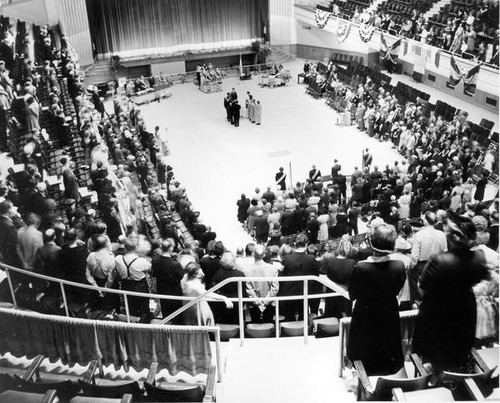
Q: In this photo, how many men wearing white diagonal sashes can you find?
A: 3